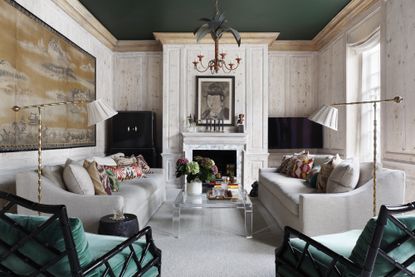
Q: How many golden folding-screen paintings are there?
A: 1